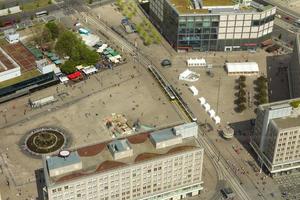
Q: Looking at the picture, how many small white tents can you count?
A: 5